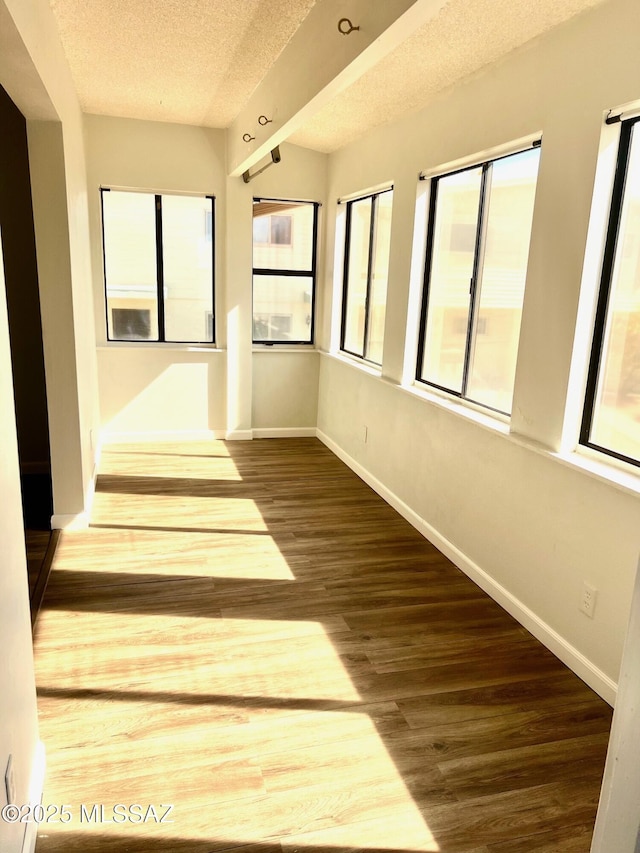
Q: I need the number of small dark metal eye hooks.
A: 3